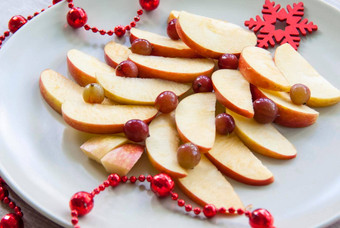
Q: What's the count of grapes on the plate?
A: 12